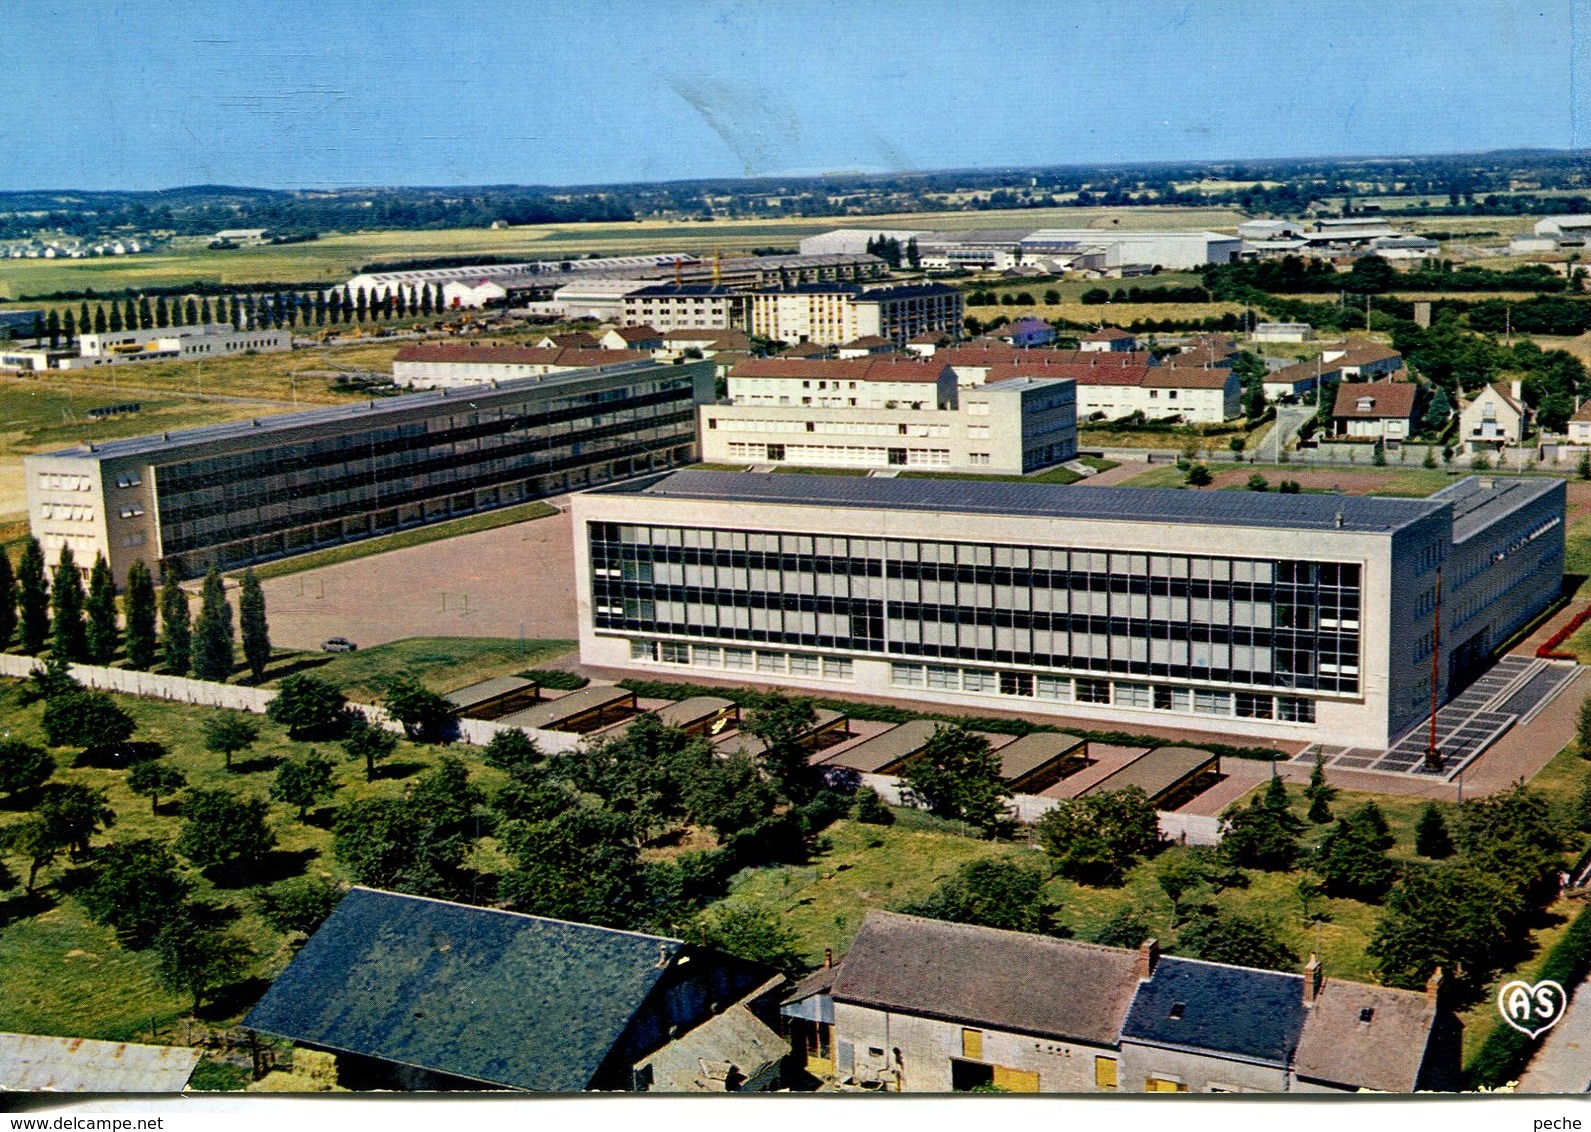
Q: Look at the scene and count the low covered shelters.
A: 7